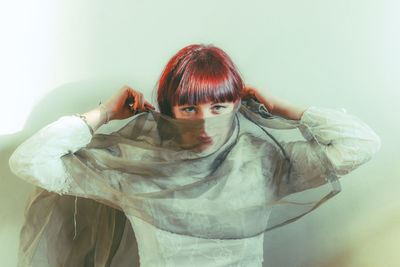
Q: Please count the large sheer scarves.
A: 1